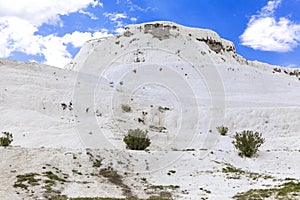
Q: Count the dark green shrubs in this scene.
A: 4